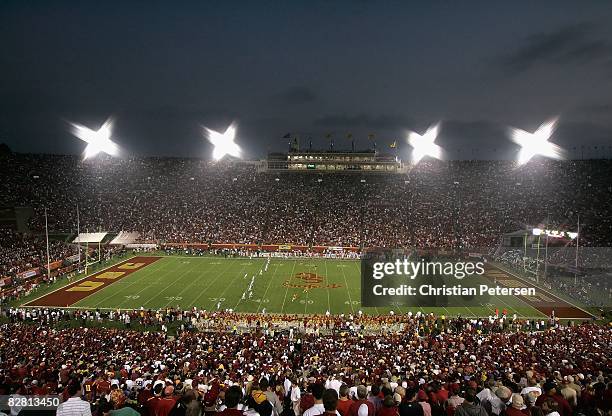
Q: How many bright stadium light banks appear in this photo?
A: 4